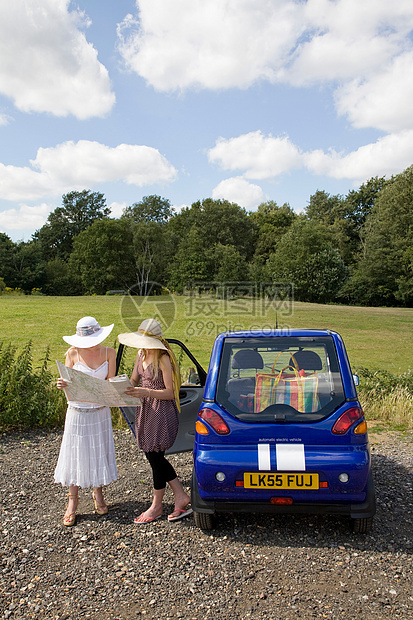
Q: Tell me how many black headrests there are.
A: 2